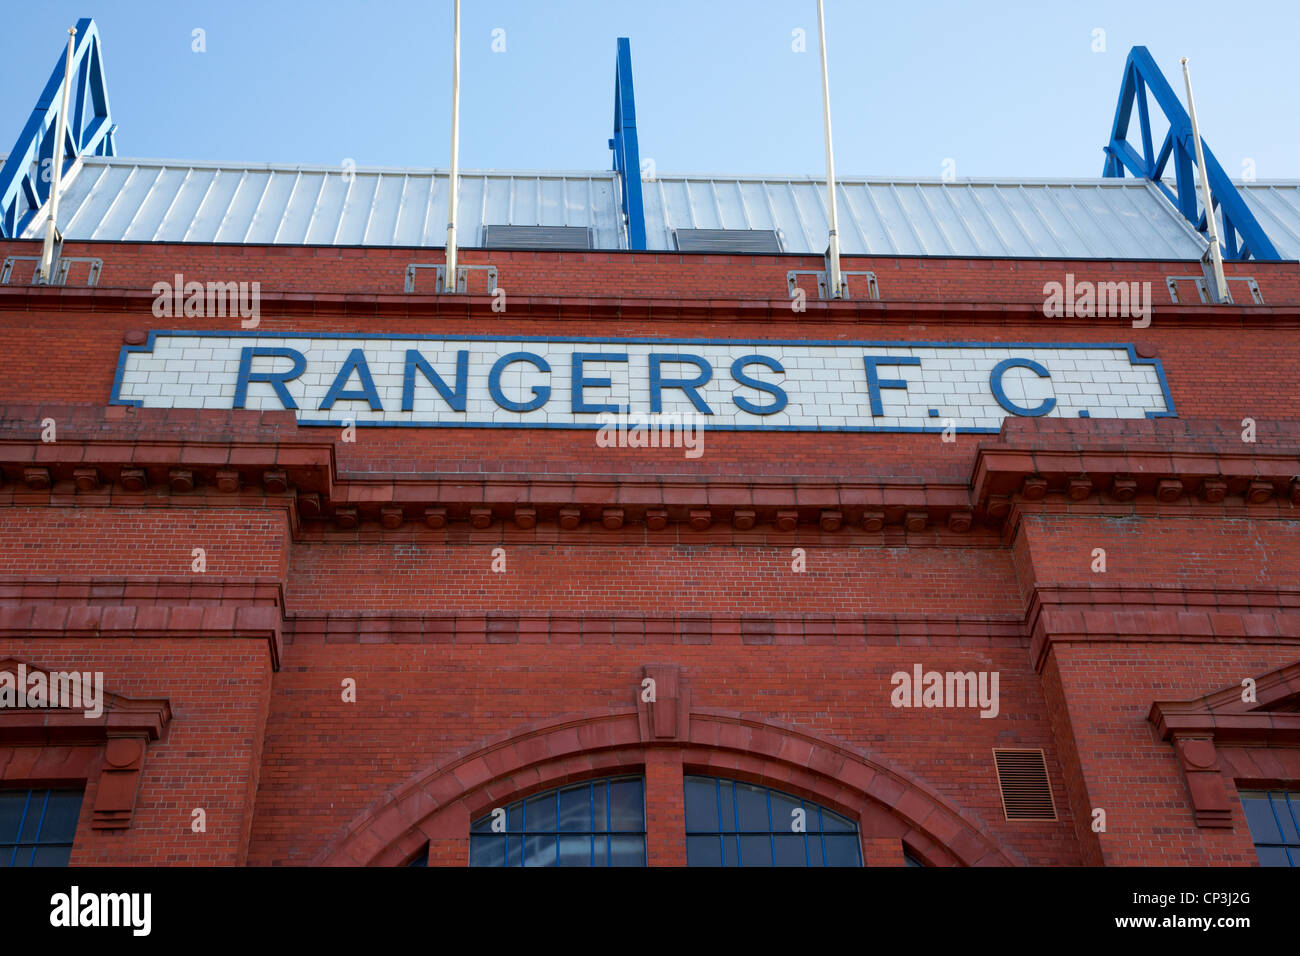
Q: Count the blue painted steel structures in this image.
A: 3